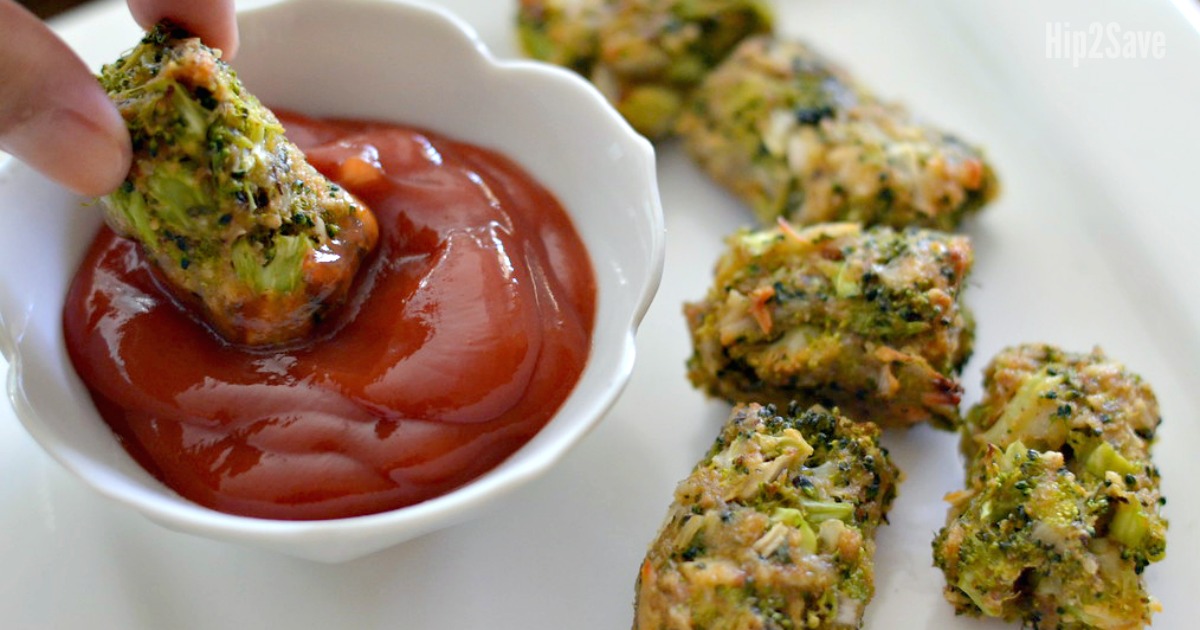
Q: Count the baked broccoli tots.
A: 6